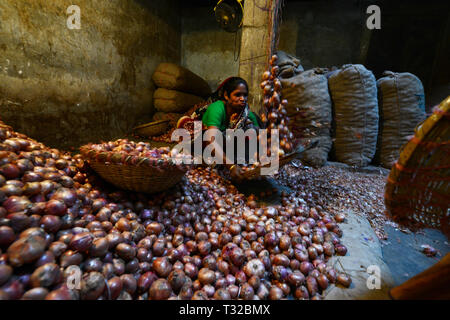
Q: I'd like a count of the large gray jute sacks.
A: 3